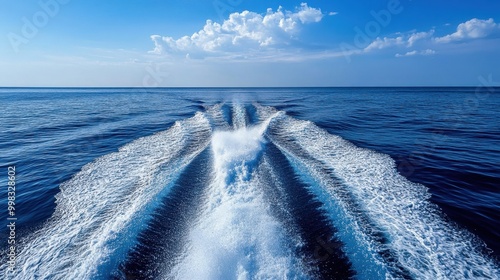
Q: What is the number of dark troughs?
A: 2